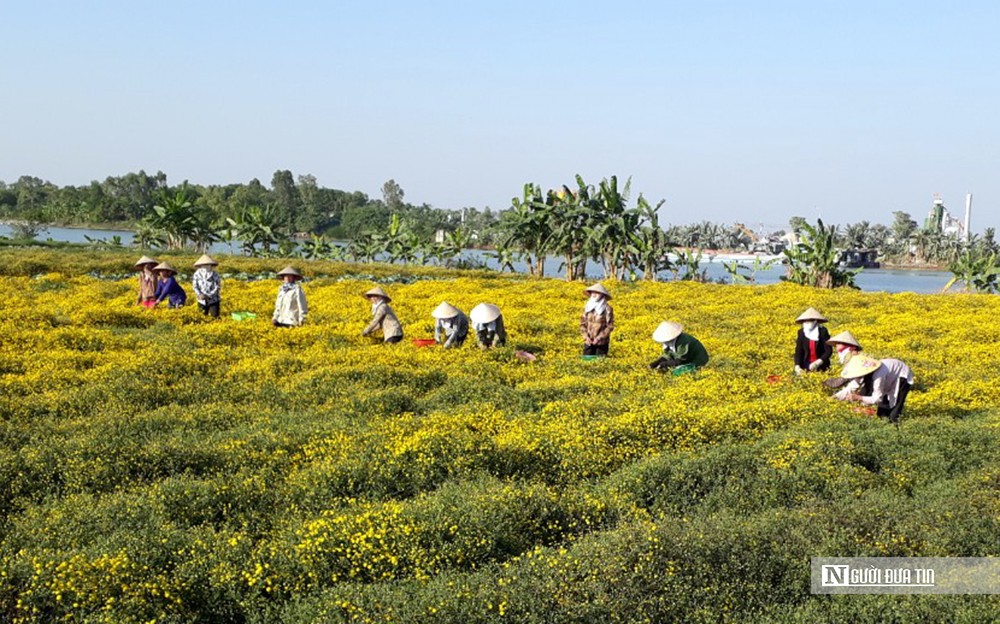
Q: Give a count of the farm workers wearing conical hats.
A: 12